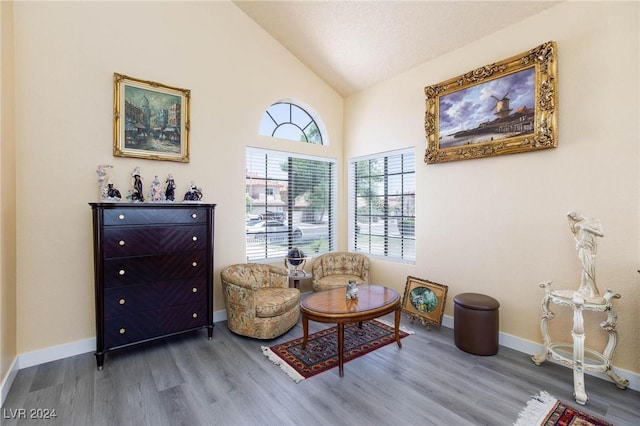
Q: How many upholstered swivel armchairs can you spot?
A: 2